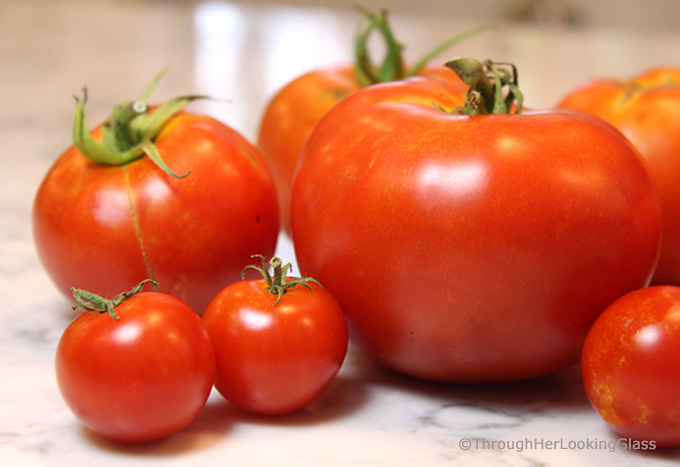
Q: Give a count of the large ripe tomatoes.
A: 4